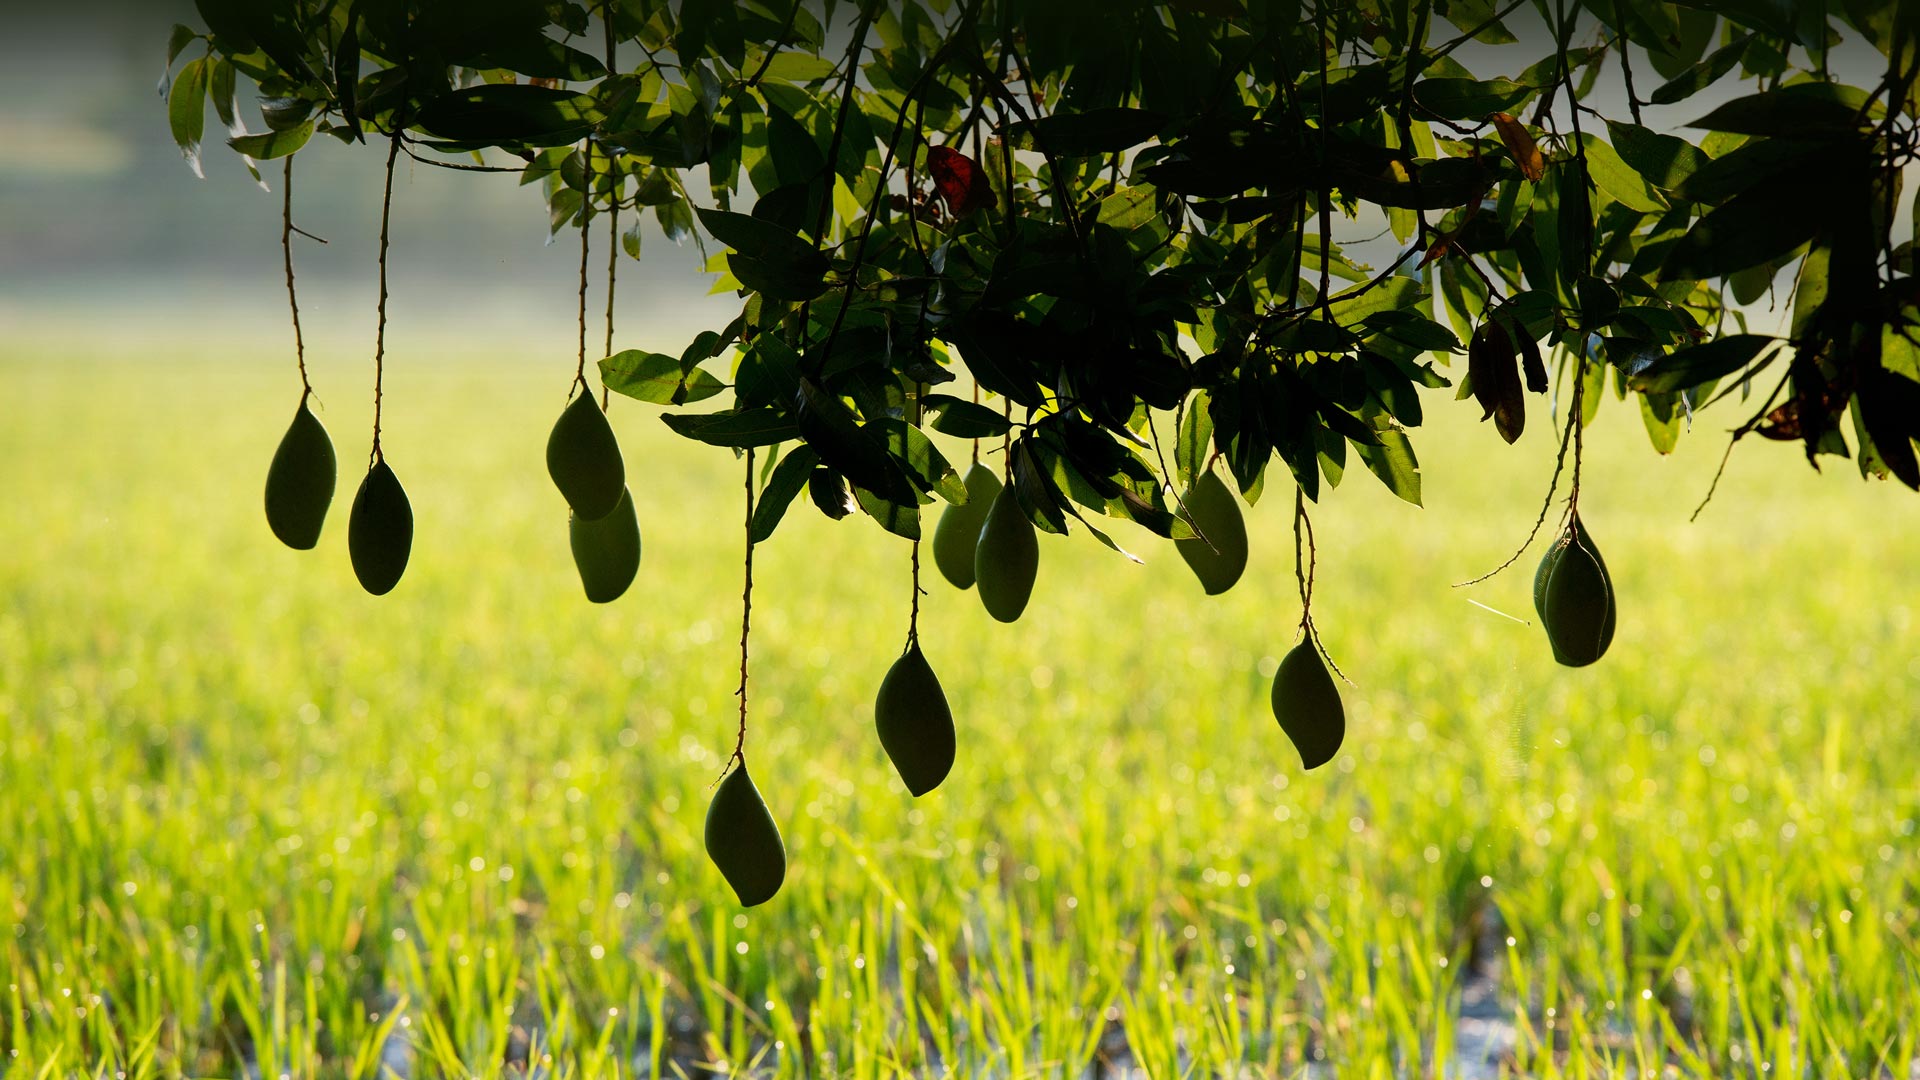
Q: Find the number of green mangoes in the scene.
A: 12